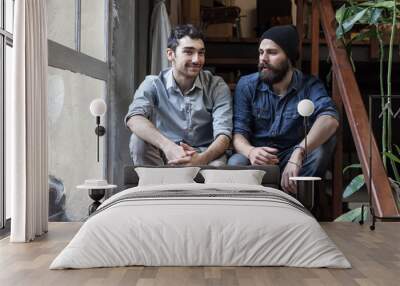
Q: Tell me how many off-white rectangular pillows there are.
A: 2